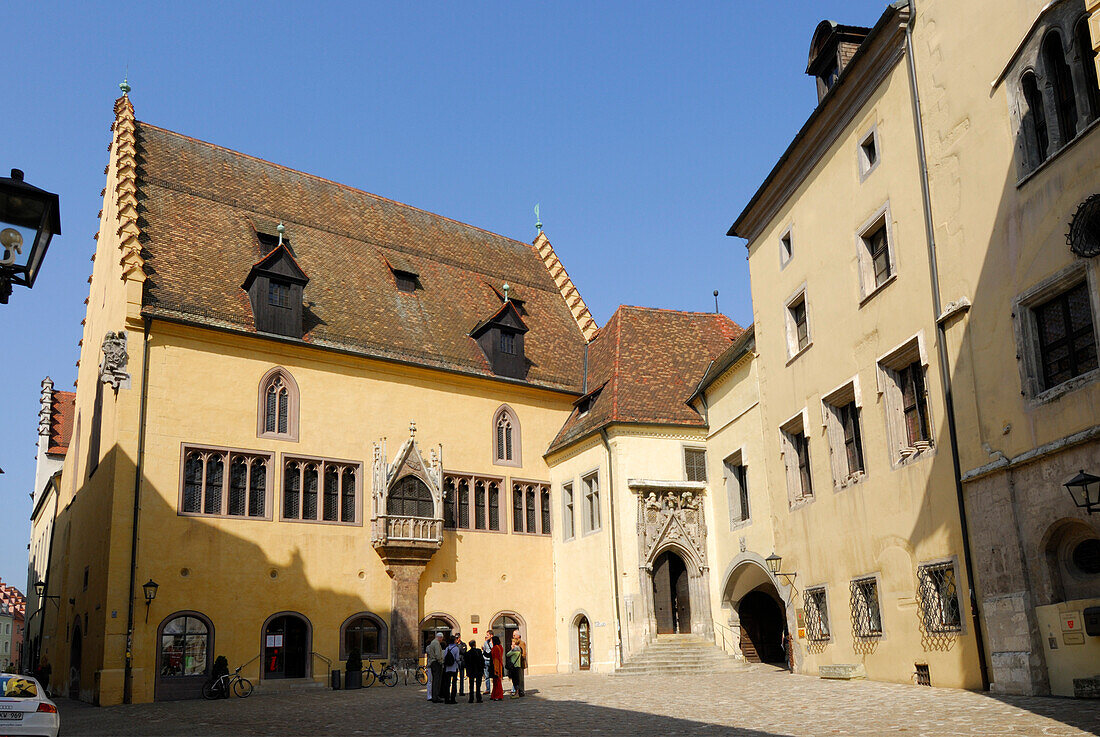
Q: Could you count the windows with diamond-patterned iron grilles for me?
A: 3